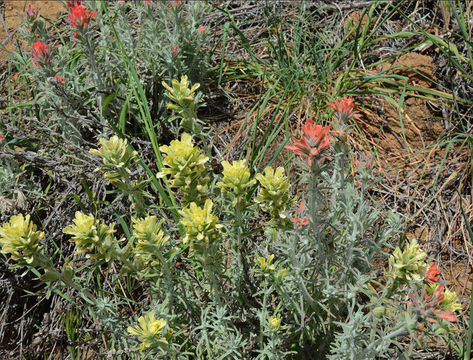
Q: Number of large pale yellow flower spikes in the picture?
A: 11